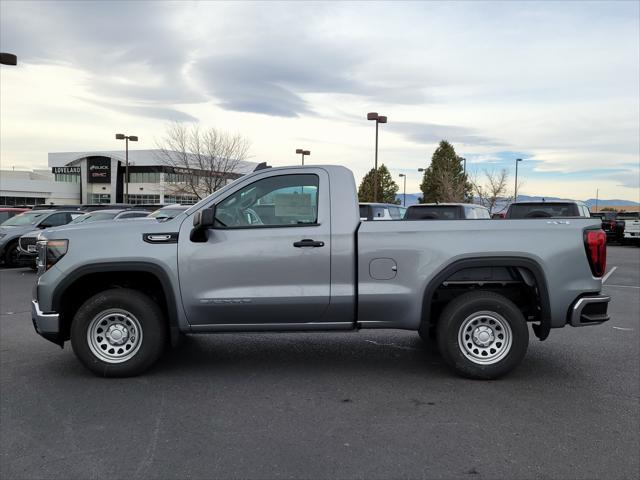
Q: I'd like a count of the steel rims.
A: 2